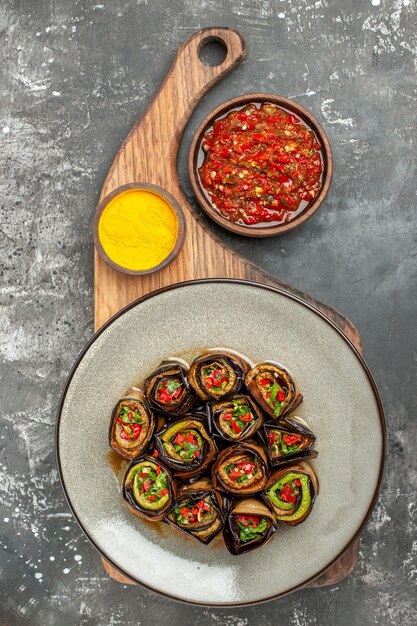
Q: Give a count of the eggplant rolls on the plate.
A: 12